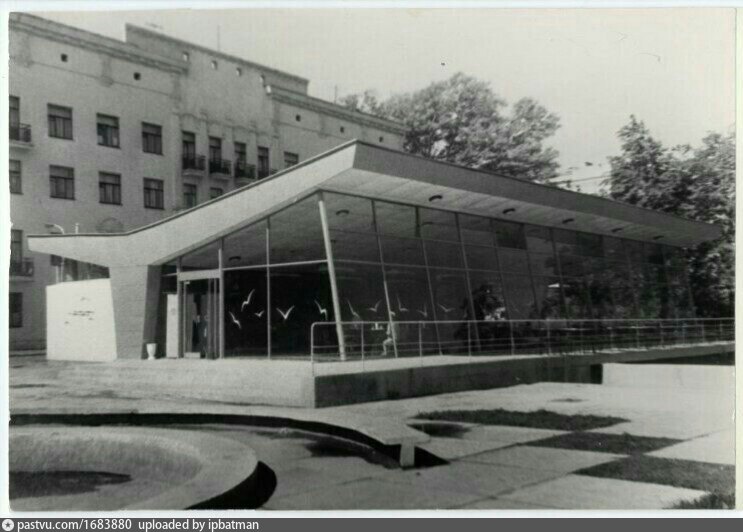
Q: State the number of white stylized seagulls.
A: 10